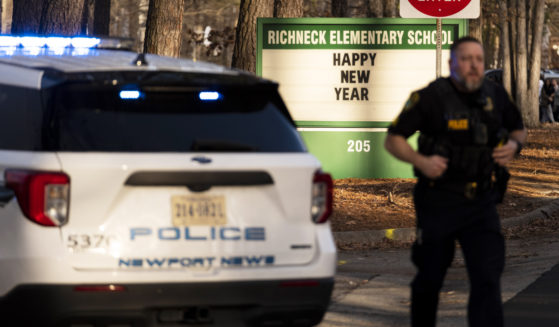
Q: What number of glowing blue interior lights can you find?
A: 2